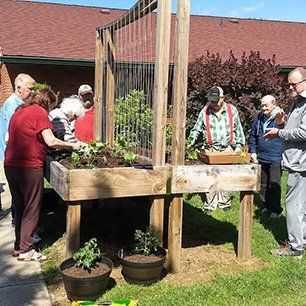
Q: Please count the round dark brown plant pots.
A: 2